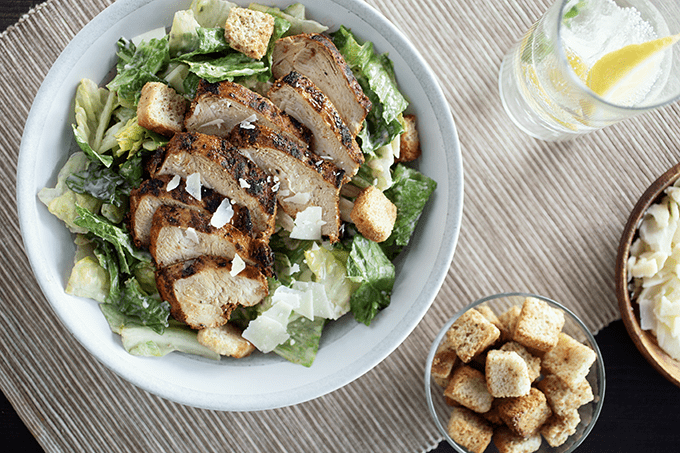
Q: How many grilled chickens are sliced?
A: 8